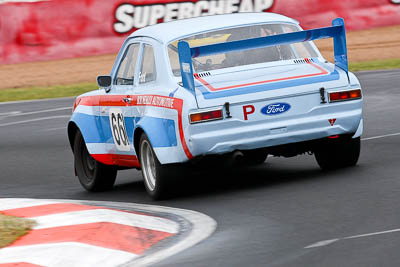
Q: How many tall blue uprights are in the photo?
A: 2